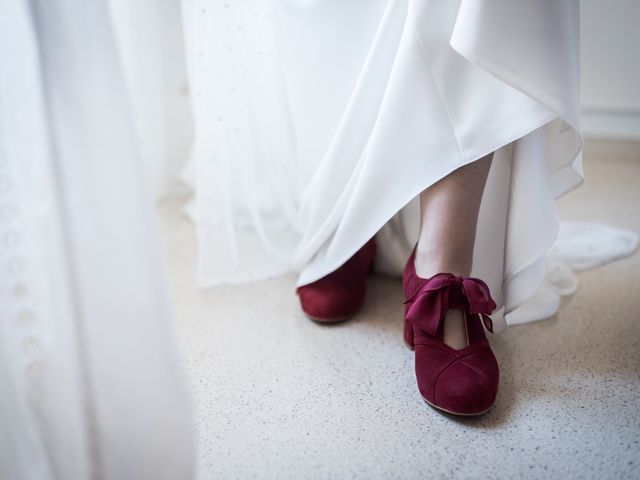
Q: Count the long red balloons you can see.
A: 0